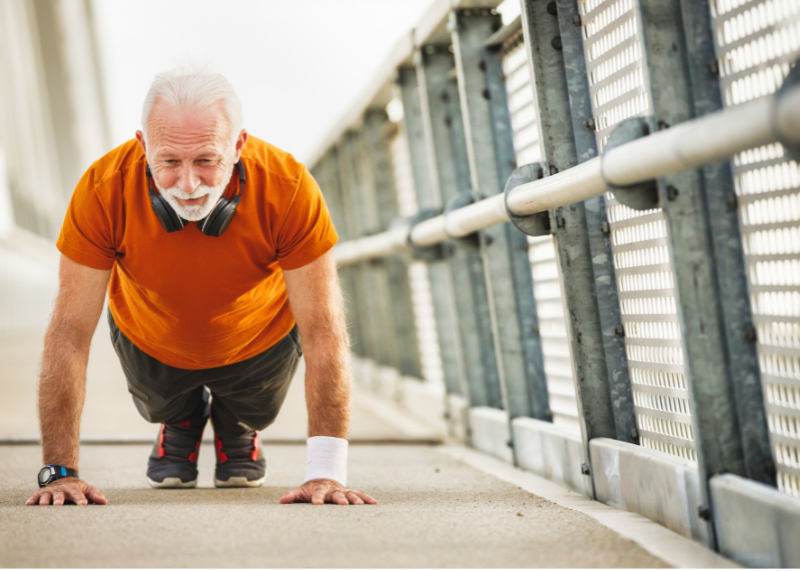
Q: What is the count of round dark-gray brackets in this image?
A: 5